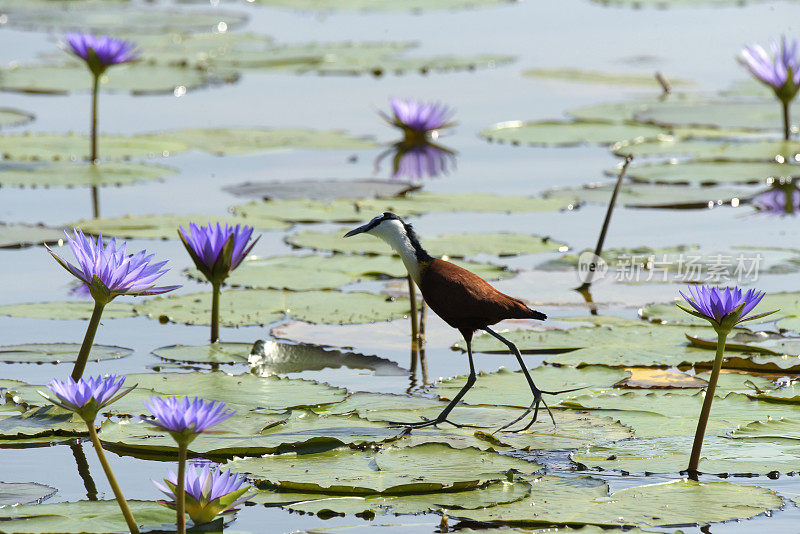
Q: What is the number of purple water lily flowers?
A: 9